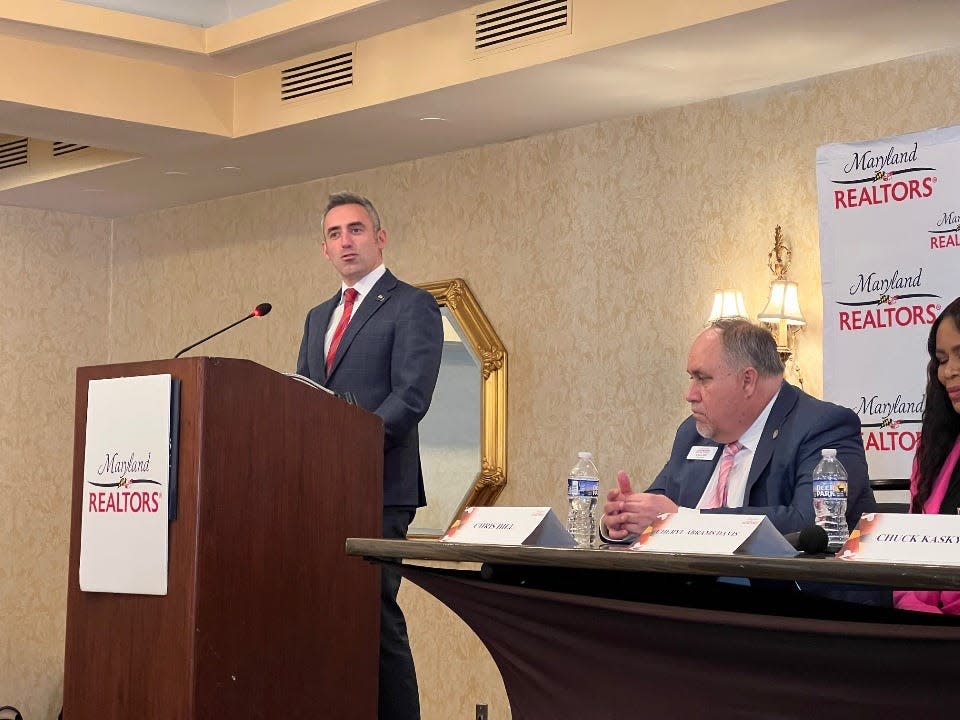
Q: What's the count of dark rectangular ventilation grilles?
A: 4